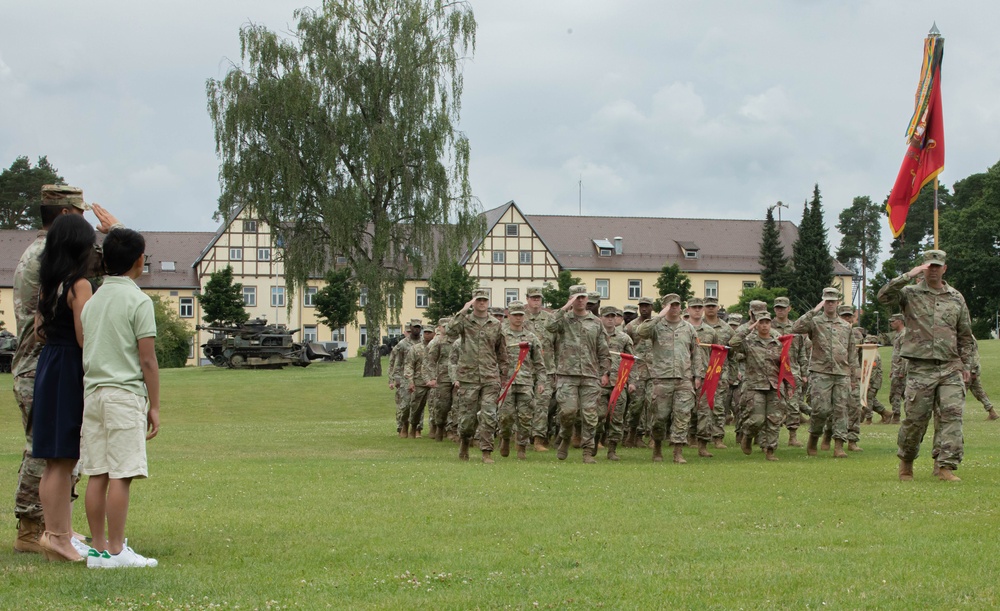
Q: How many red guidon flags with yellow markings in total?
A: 4